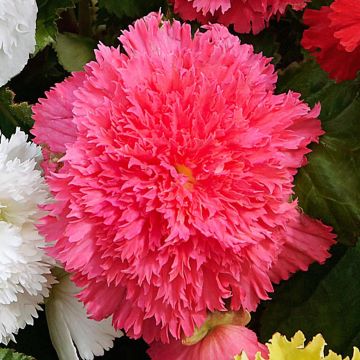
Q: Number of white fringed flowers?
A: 2